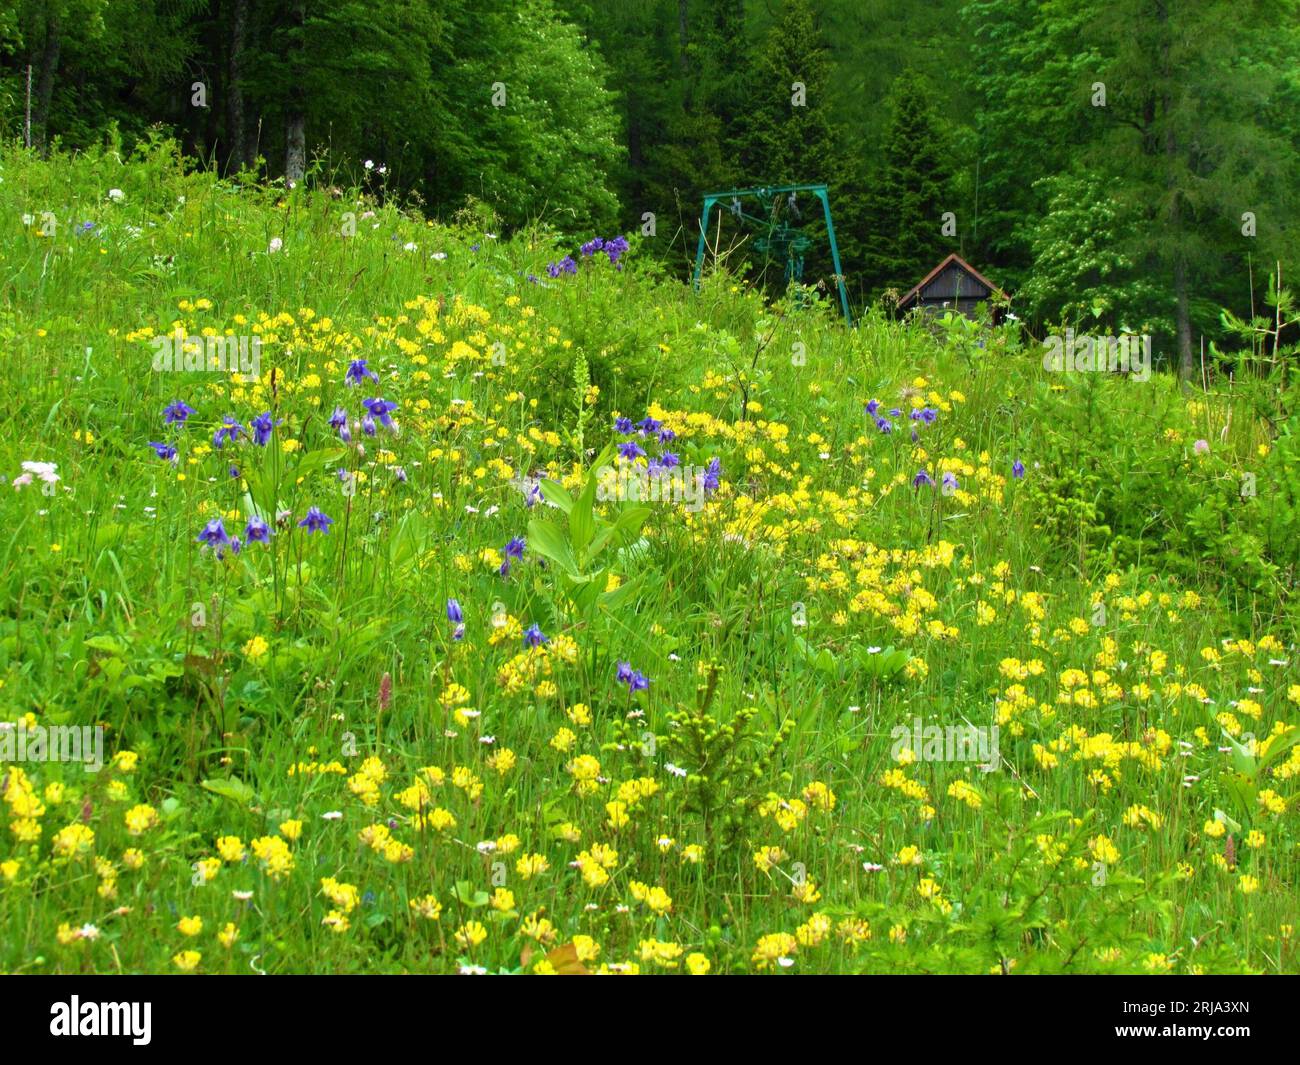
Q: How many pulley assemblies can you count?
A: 2